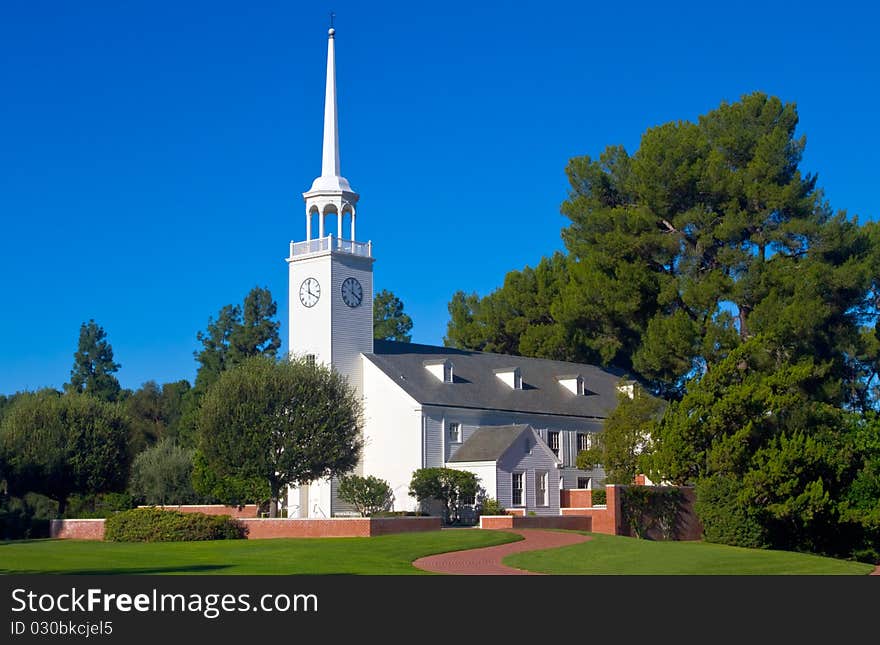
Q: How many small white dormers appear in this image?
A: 4